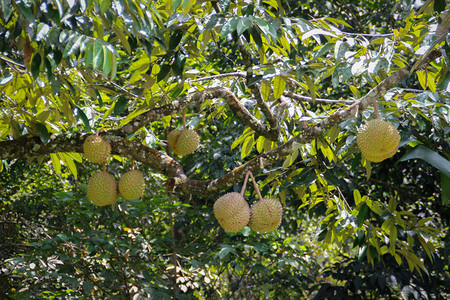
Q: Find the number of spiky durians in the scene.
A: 8